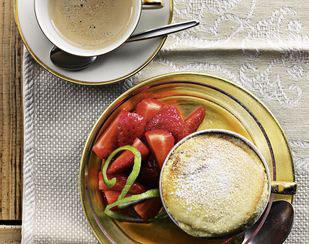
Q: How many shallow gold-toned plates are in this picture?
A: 1